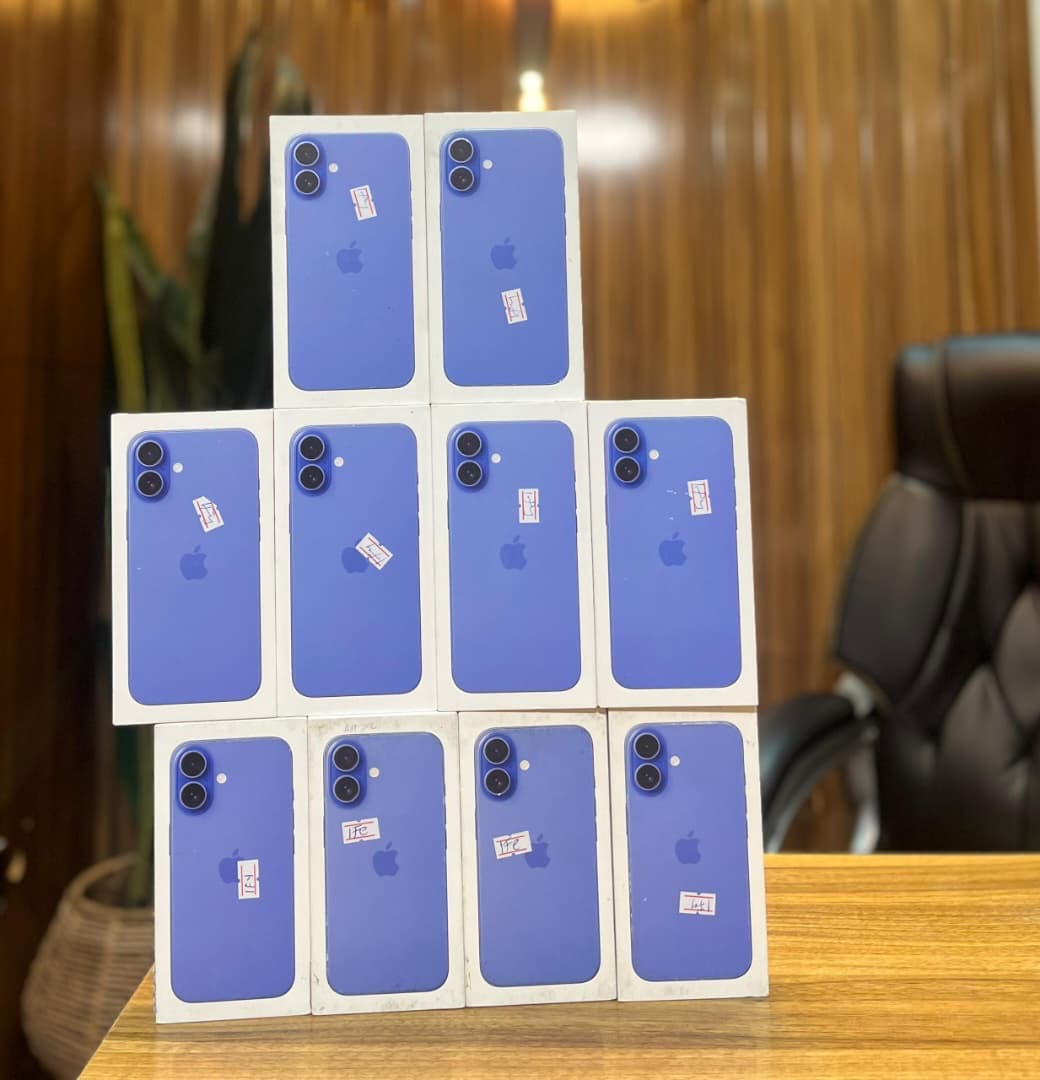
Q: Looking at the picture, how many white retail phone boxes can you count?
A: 10